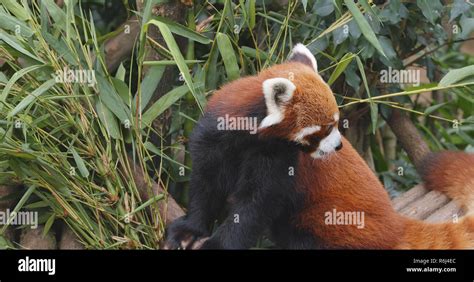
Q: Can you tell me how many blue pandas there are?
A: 0